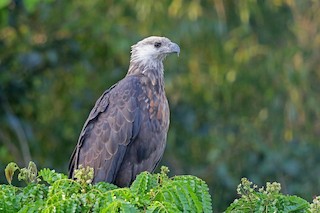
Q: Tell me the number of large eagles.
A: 1